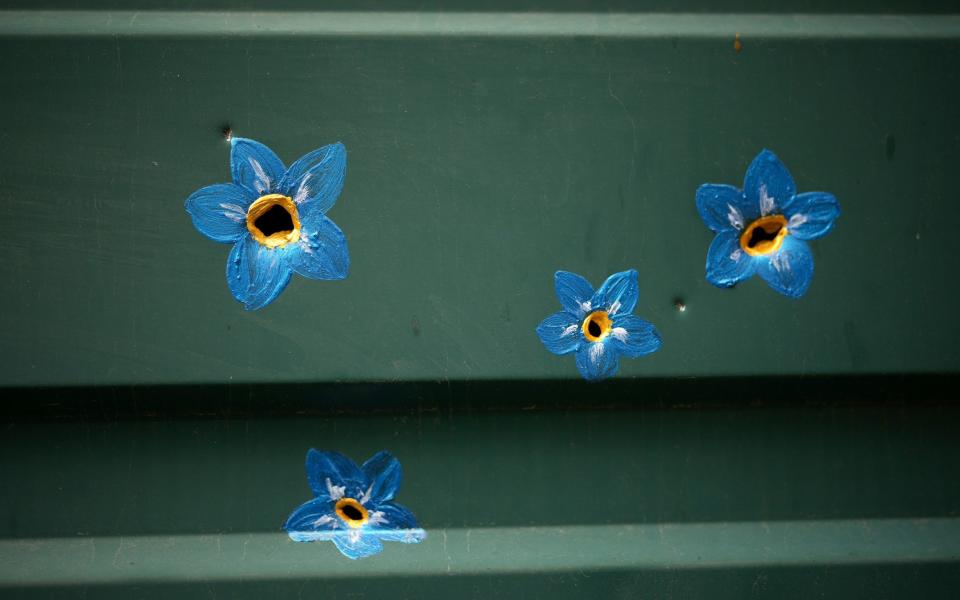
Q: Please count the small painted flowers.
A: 4